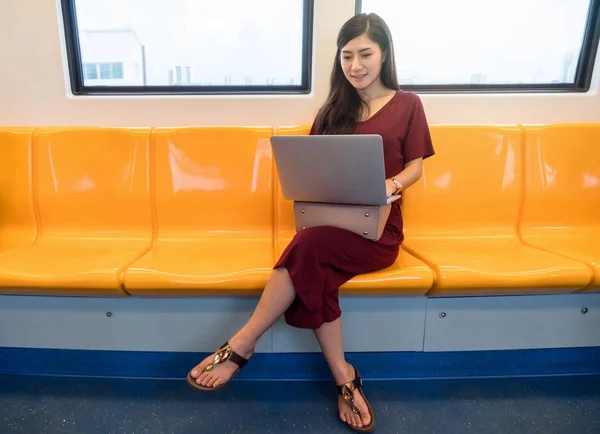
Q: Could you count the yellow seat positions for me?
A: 6